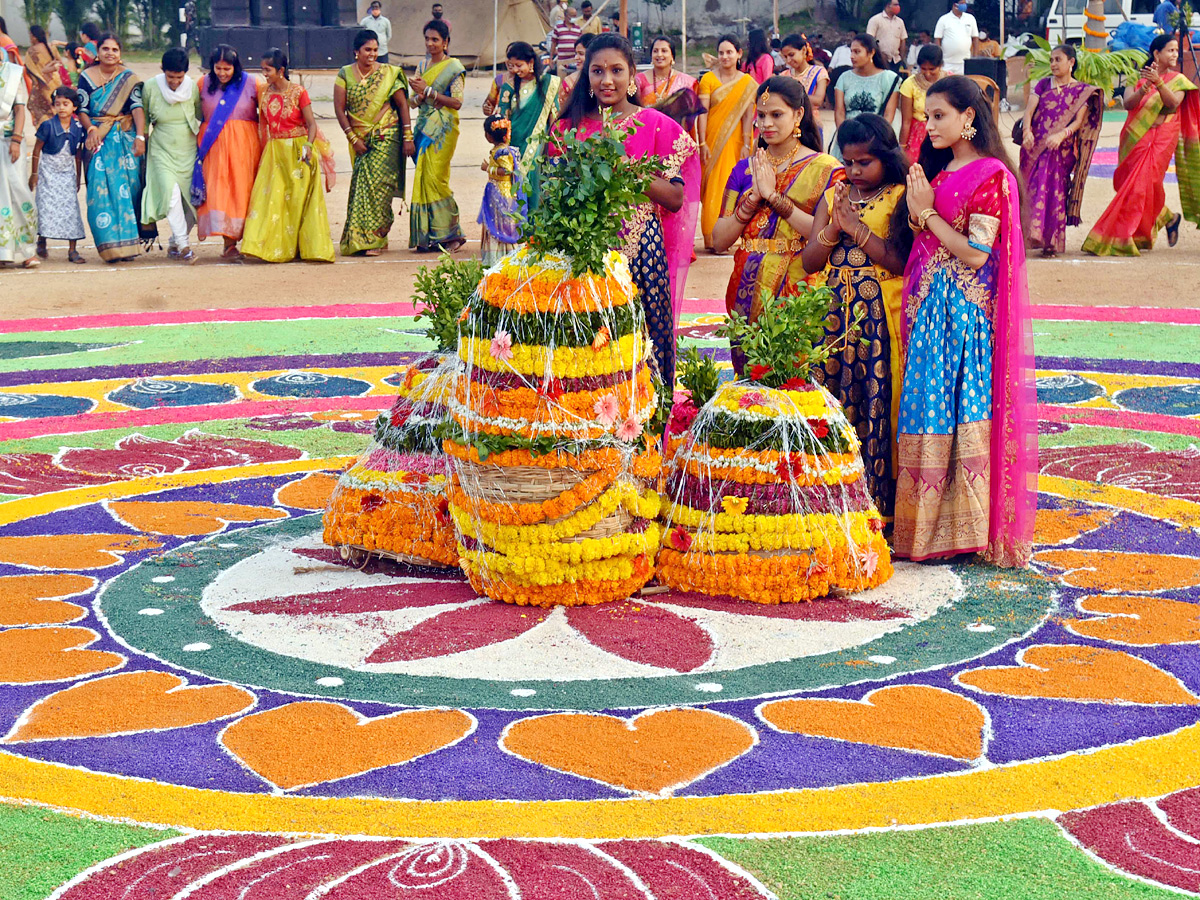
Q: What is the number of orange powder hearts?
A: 13